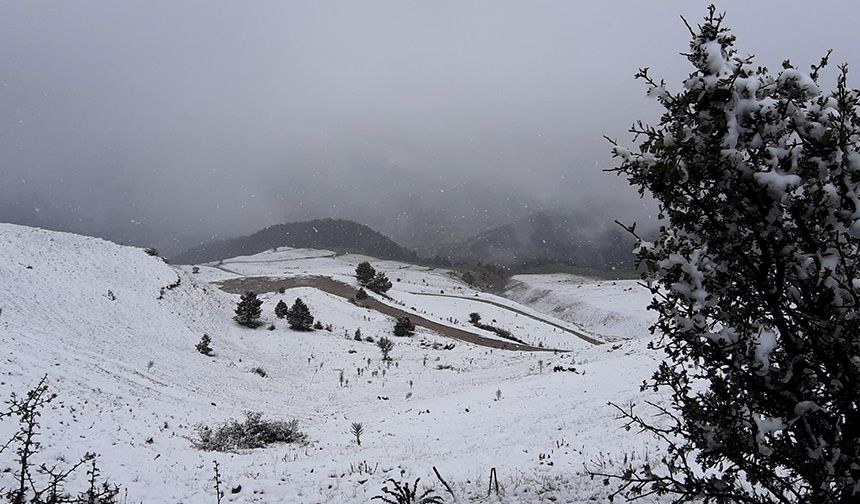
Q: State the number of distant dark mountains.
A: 2